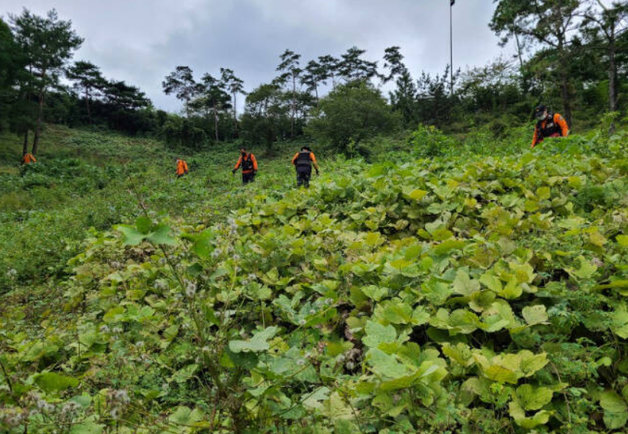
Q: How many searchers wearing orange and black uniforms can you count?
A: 5